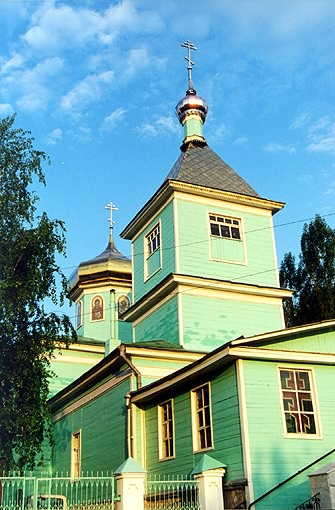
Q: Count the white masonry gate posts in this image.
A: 2